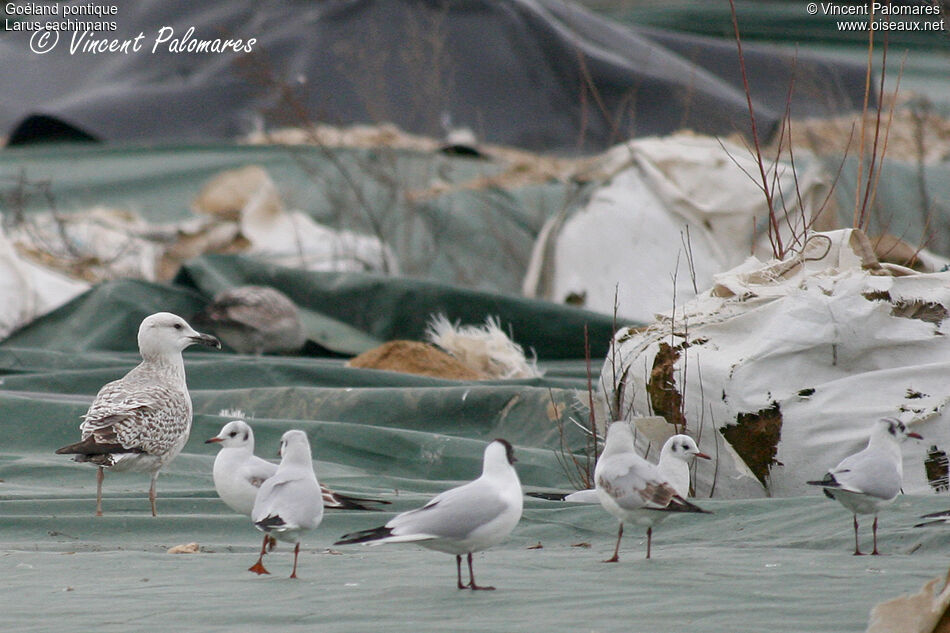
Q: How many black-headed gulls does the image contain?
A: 6